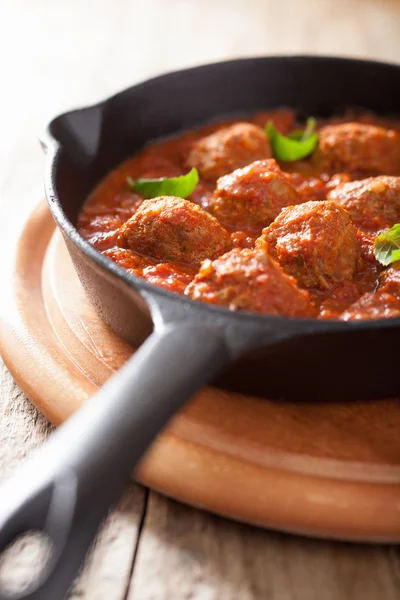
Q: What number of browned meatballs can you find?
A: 7